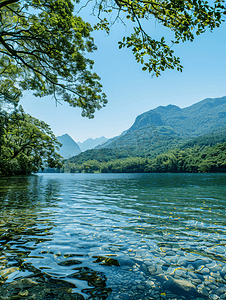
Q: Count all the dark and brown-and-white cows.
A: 0